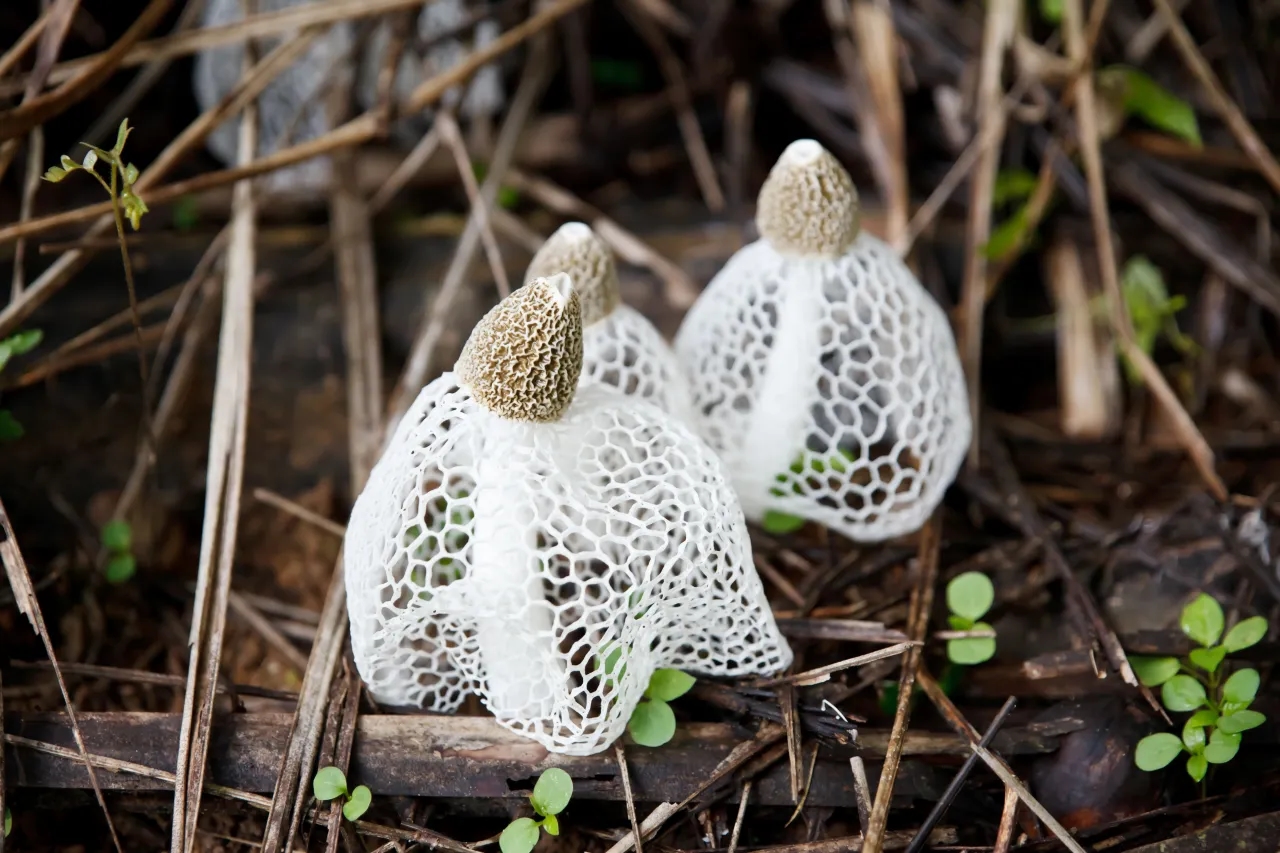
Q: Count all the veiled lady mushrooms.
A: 3